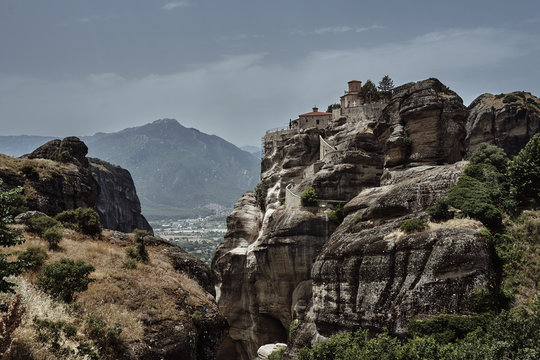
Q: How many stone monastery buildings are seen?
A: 2